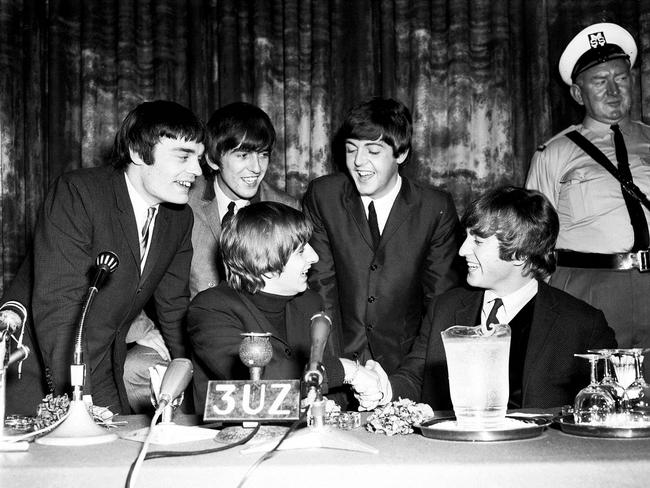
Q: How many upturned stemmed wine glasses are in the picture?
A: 3